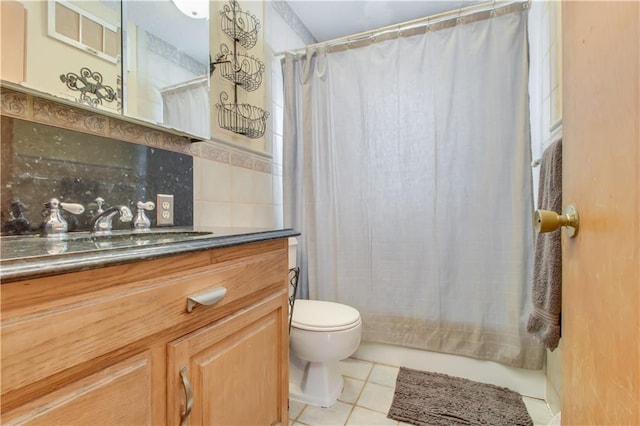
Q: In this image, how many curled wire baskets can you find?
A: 3